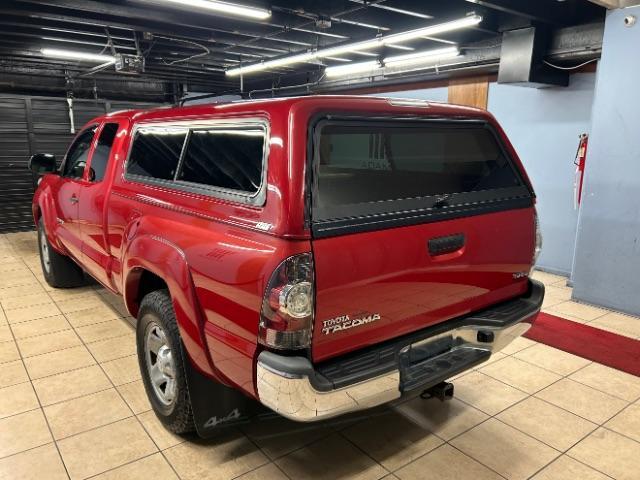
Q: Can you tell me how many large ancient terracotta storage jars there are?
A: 0